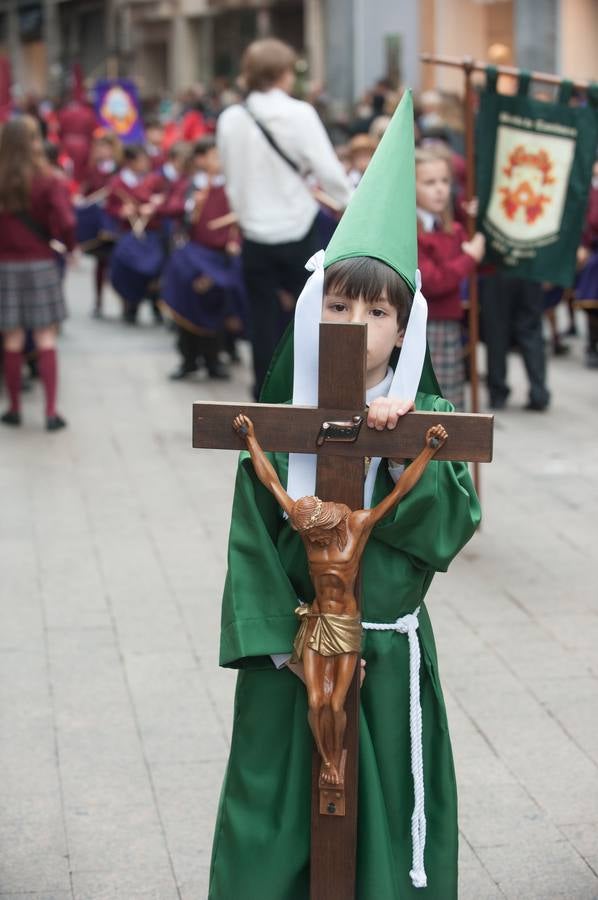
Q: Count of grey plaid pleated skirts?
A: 2